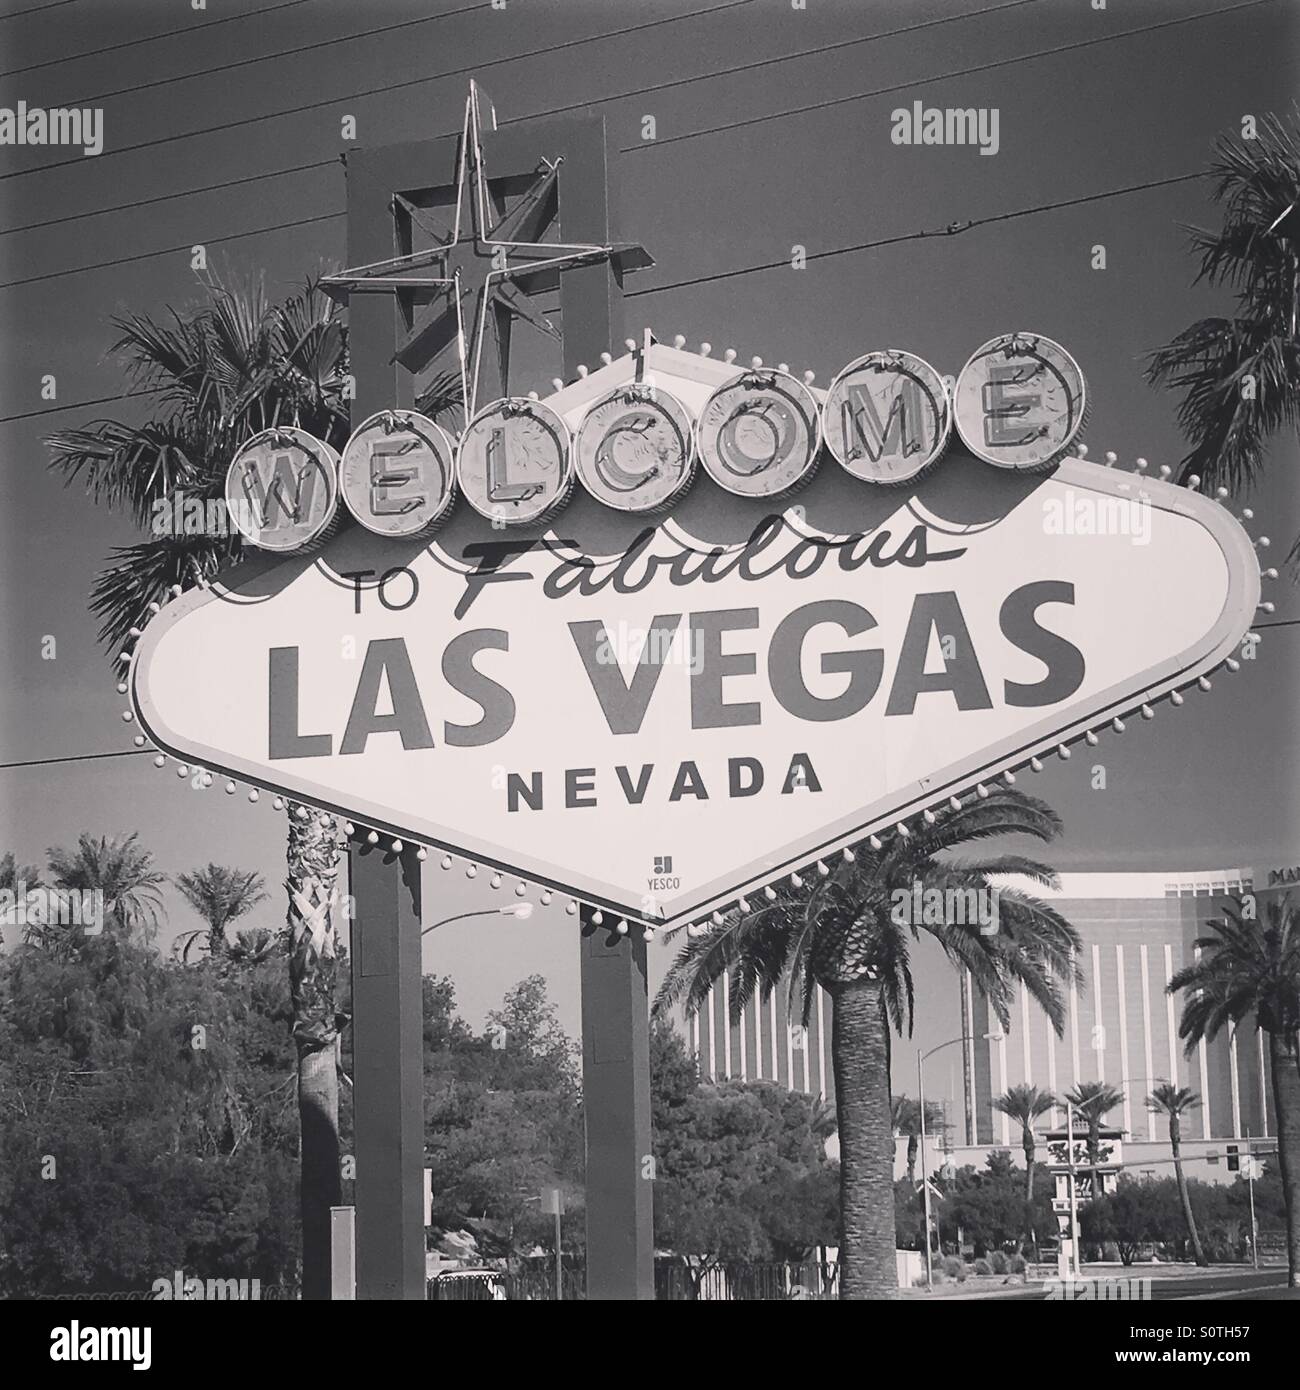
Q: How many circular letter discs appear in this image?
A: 7